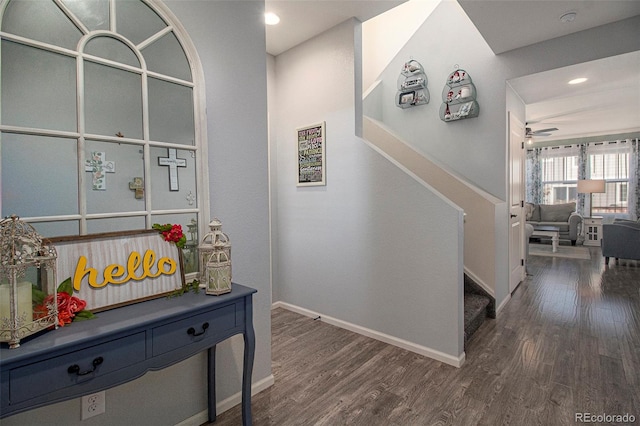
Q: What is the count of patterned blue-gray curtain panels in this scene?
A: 3